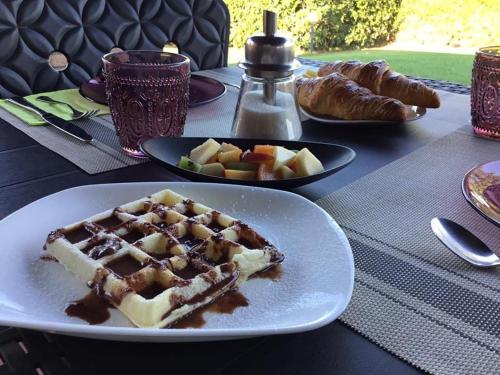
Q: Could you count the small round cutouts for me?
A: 3